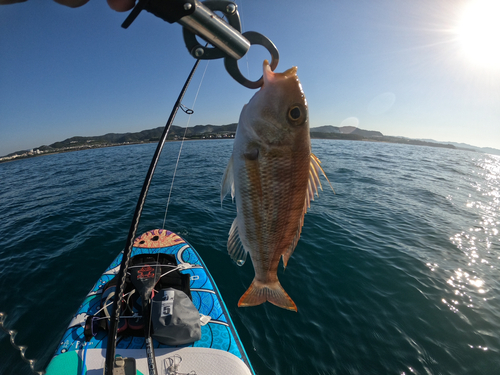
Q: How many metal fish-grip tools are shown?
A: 1